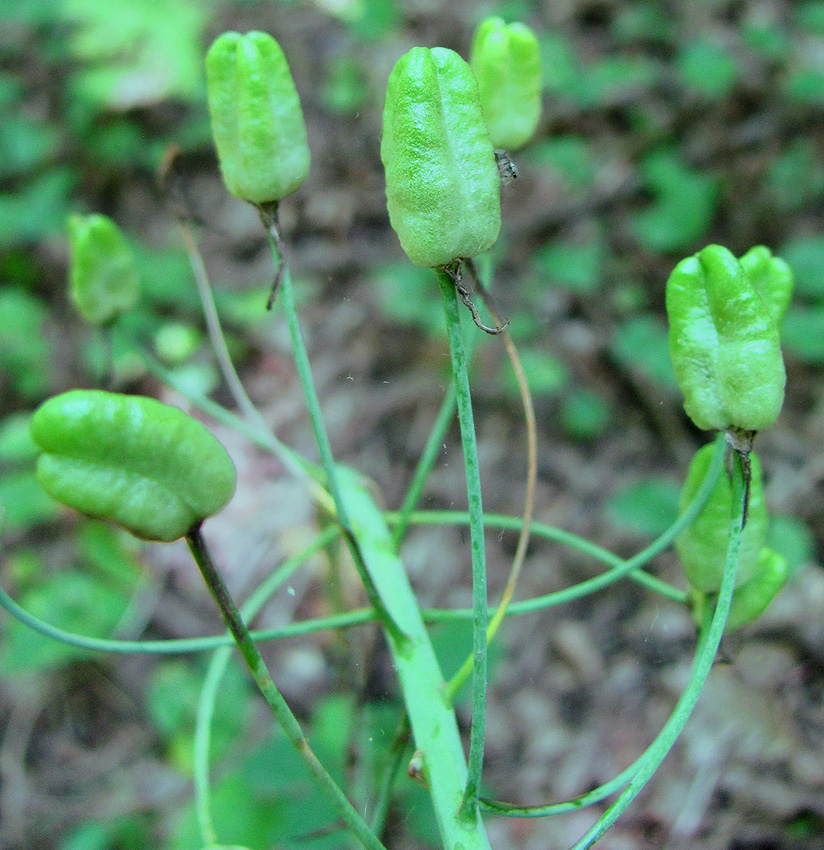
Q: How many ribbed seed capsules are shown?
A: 9